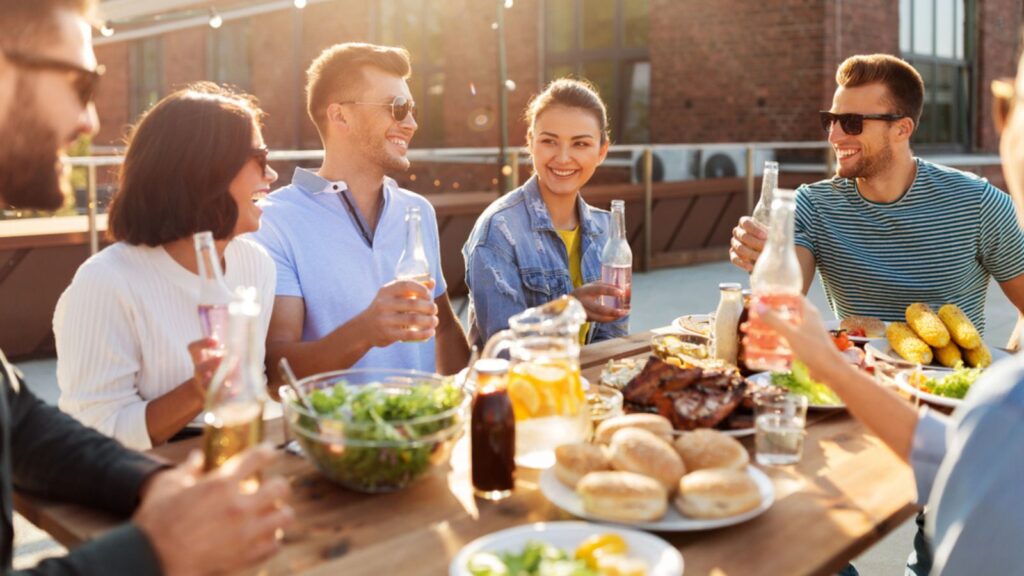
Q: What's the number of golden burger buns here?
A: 6